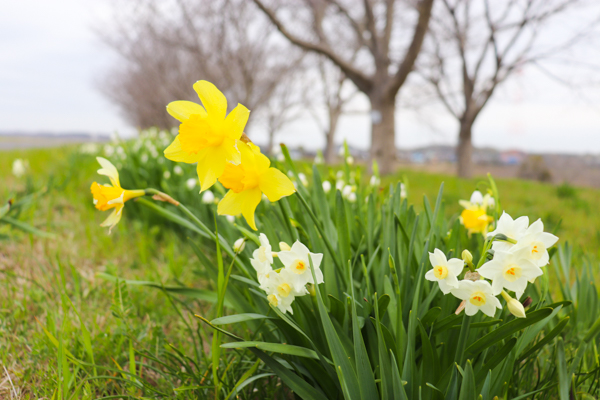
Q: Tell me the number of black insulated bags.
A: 0